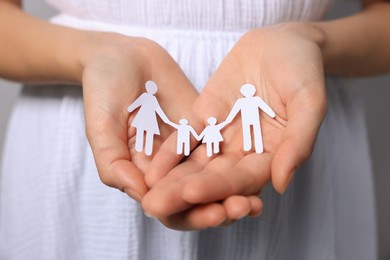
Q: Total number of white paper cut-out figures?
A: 4